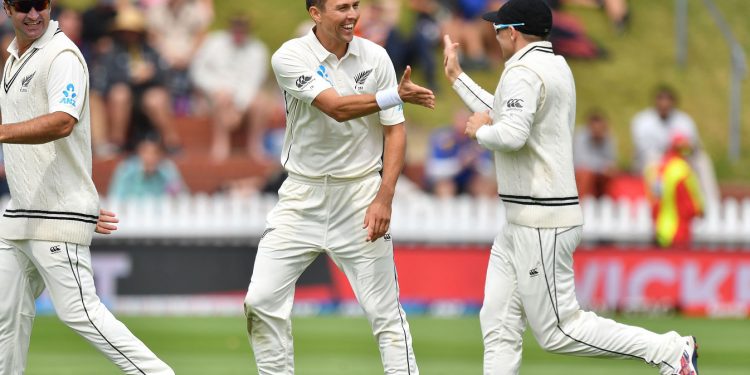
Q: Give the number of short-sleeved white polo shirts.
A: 2